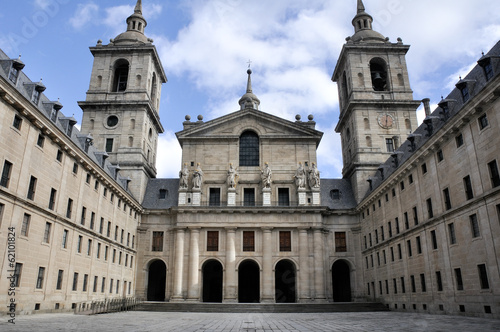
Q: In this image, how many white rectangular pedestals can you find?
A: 6